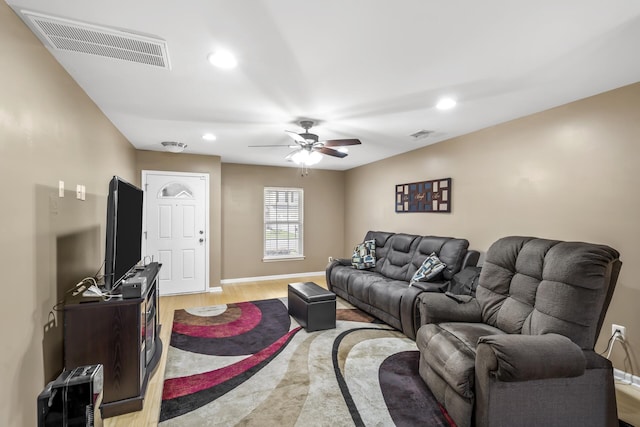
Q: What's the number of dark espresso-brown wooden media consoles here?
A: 1